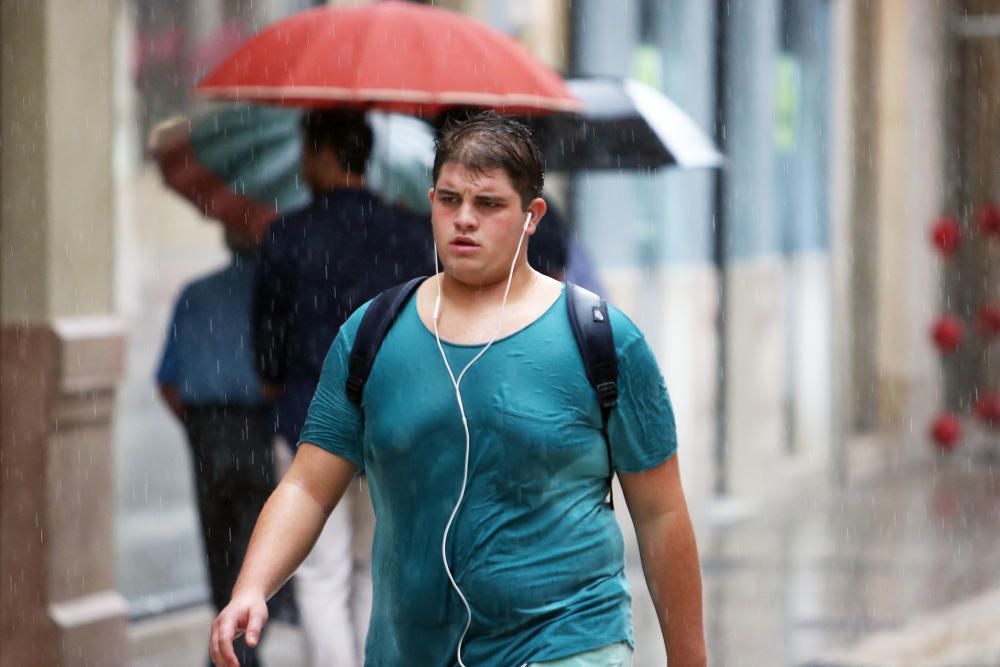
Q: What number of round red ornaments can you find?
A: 6